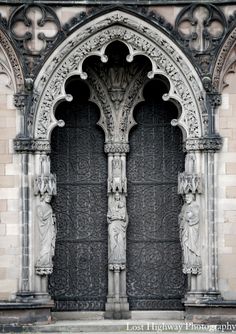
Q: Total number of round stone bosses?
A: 8